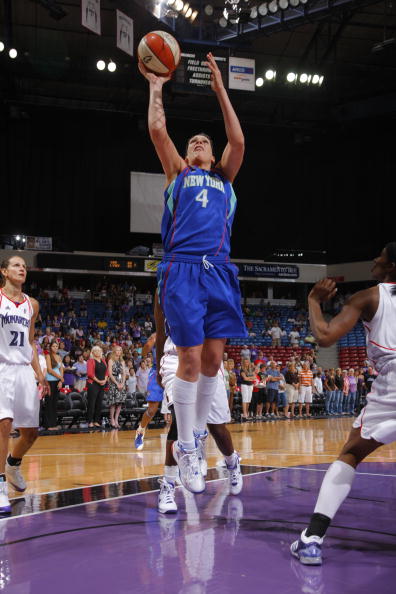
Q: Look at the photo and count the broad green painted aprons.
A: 0